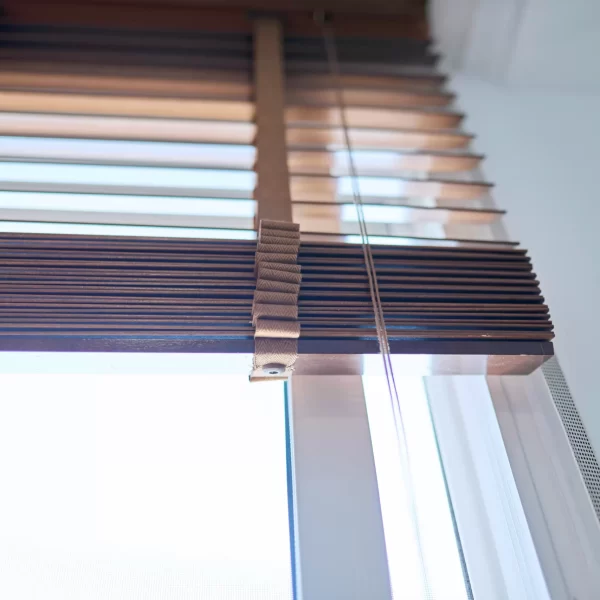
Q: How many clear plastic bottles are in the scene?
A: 0